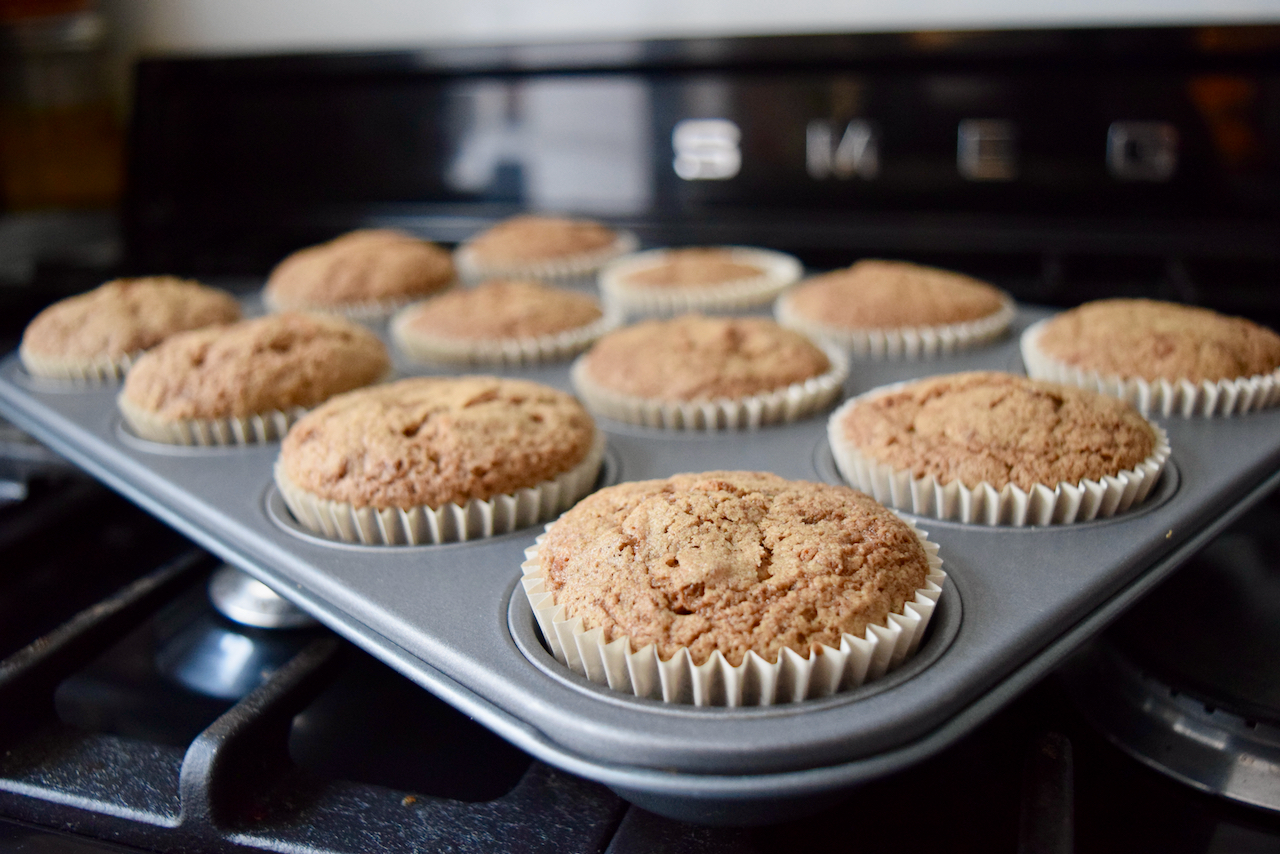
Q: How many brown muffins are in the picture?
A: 12